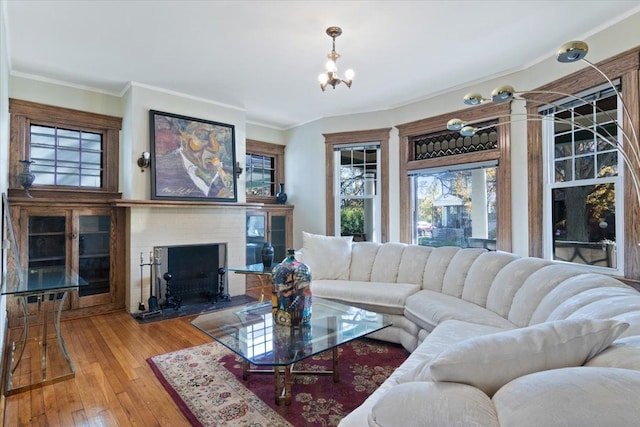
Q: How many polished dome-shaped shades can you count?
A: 5